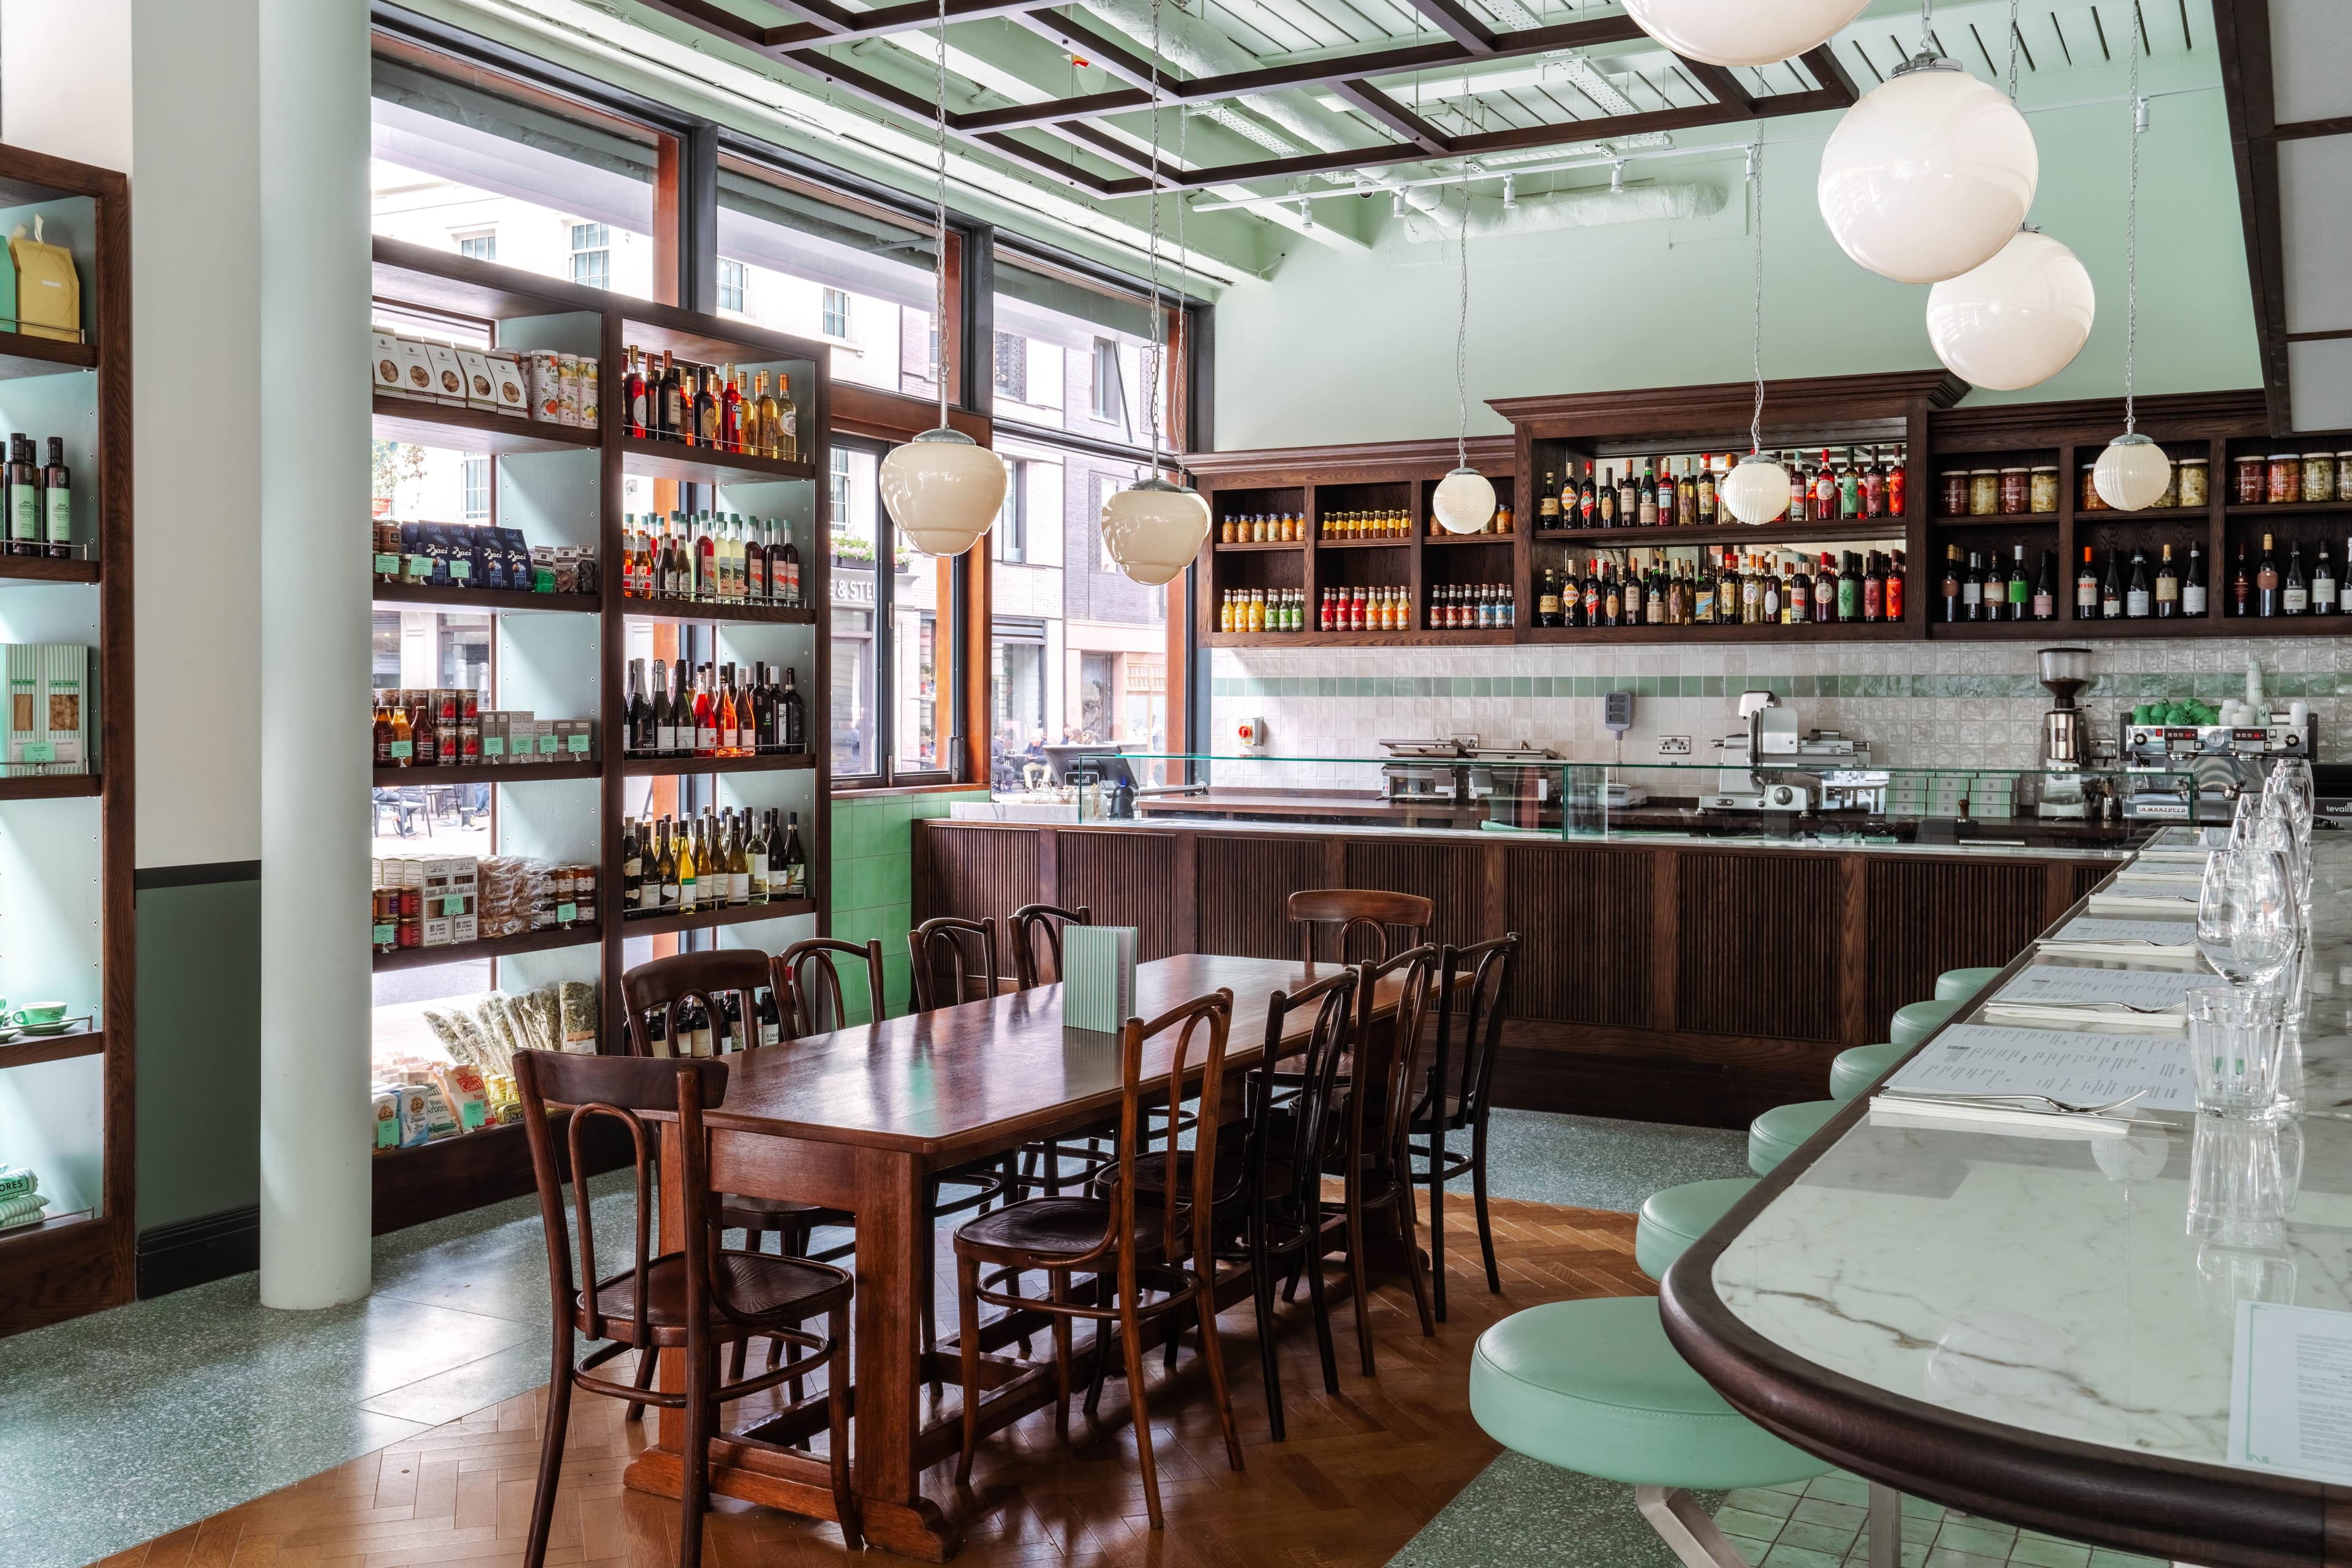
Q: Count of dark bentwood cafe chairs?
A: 10